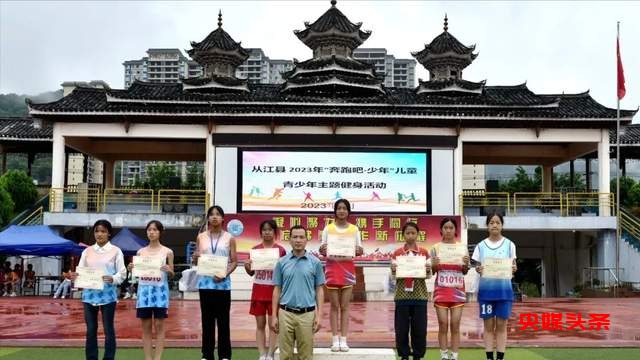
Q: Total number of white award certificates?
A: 8